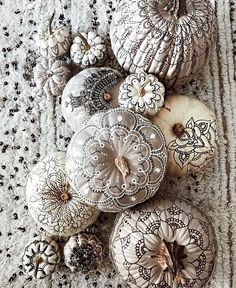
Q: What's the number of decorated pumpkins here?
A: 12